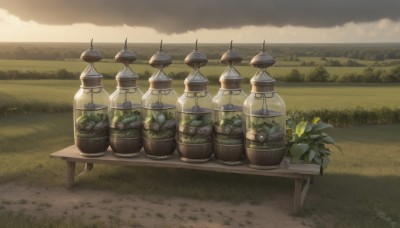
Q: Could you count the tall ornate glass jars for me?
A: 6